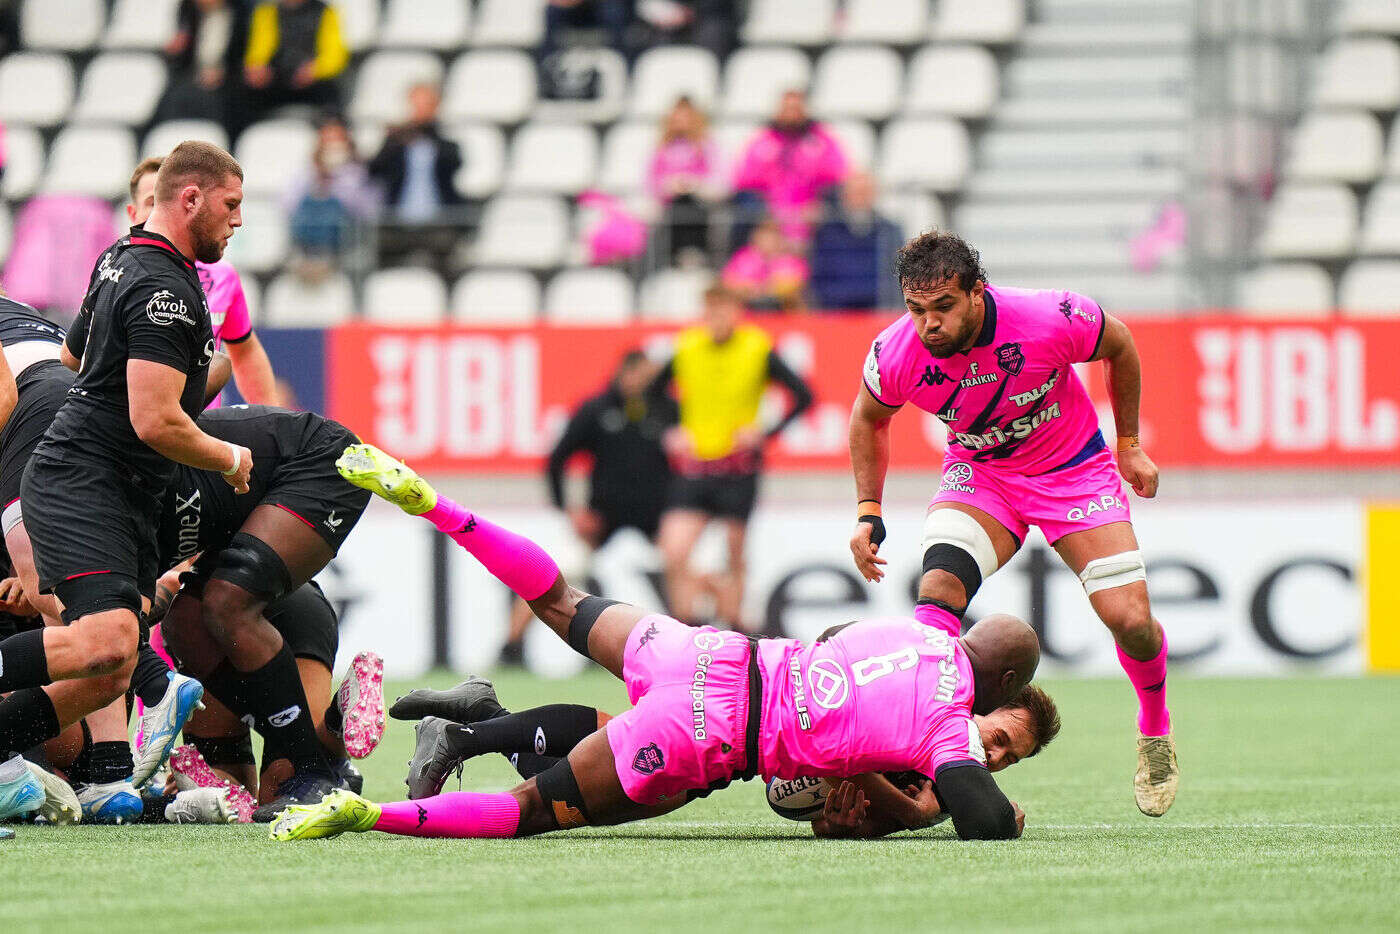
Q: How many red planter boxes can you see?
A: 0